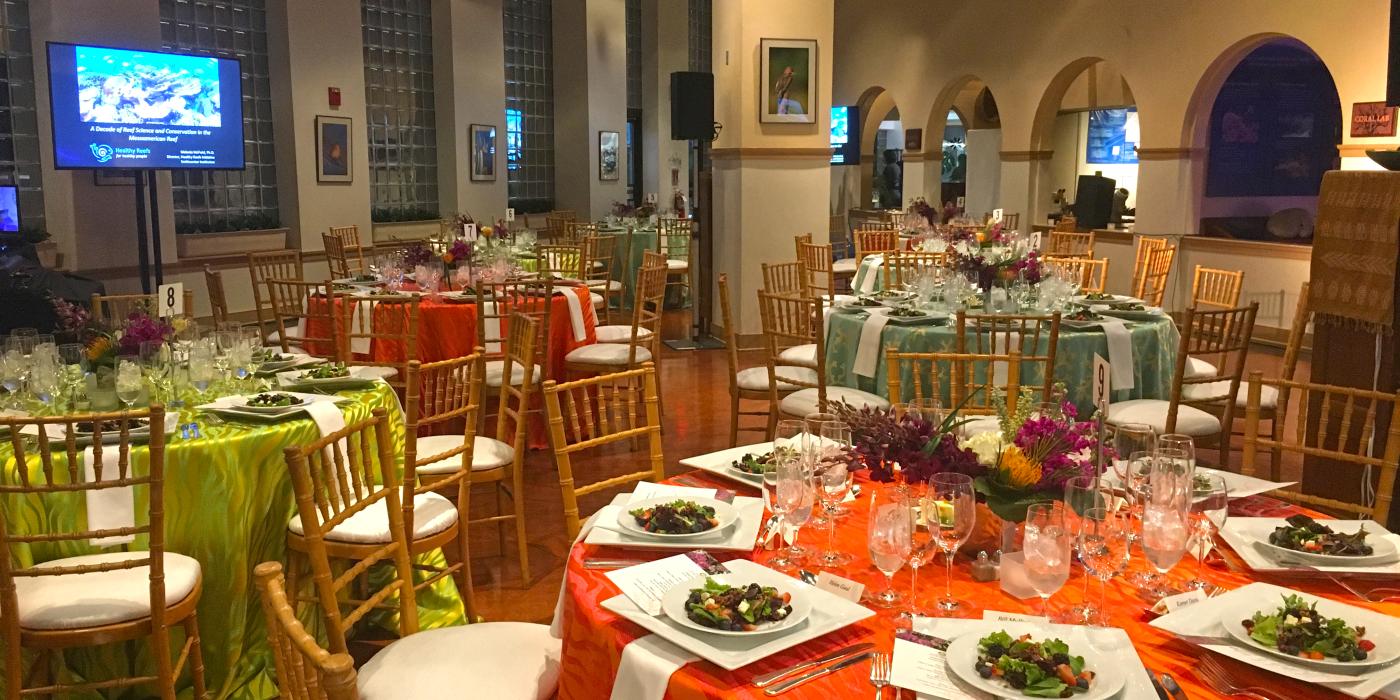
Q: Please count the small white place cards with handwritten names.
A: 3